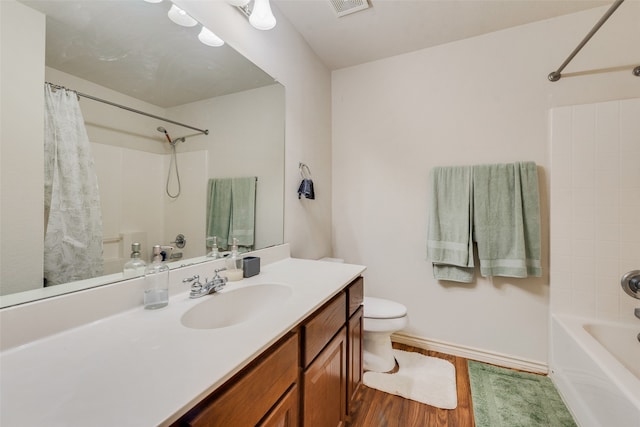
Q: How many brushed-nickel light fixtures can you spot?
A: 1